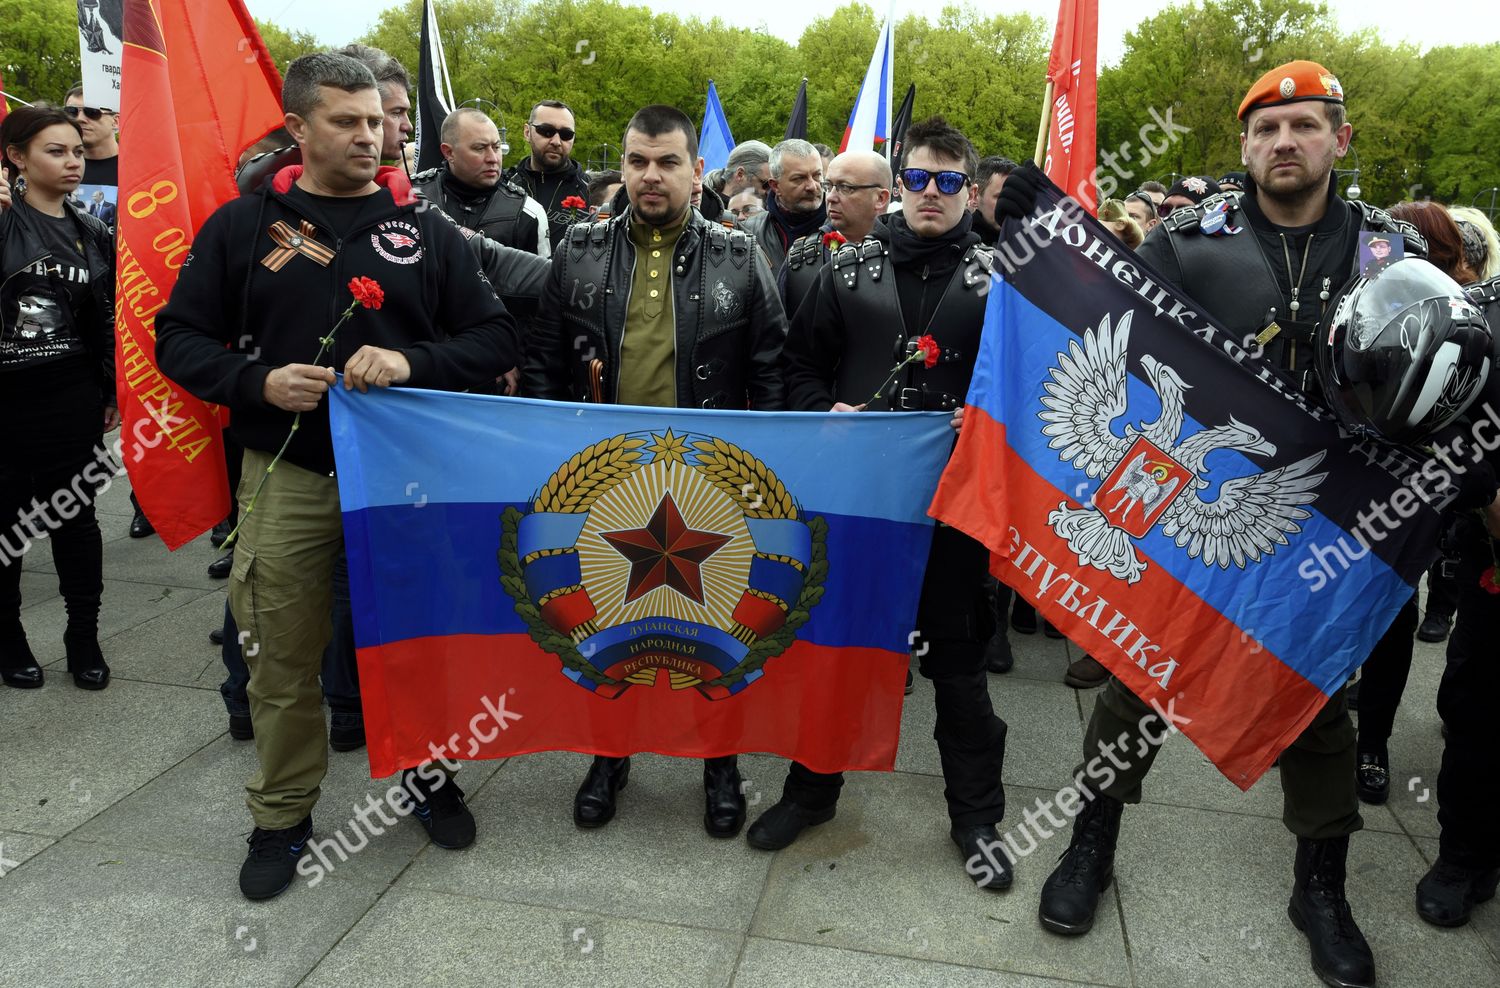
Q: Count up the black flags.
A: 3